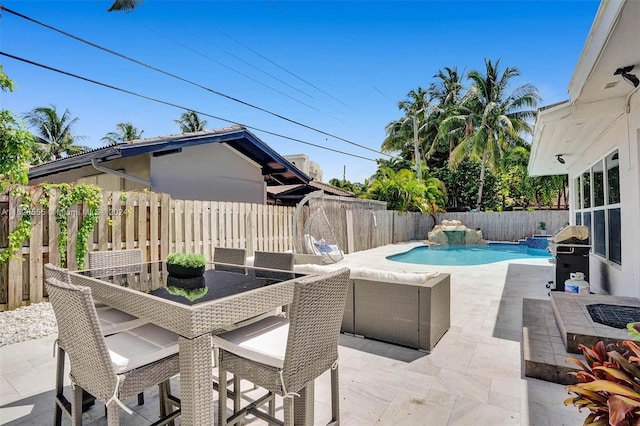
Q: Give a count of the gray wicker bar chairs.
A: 6